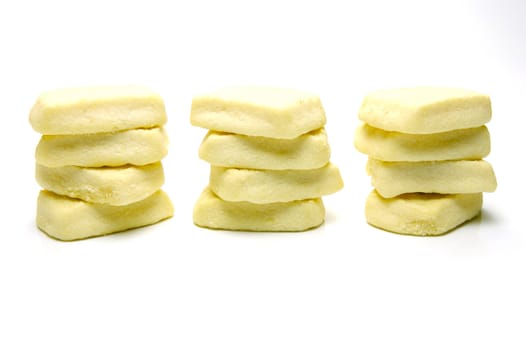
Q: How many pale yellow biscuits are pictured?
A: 12